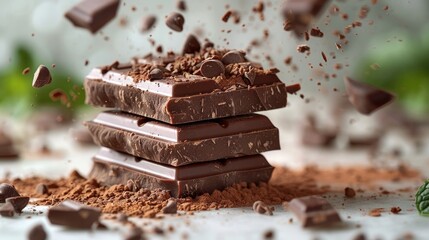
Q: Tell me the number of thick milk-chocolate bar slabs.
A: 3